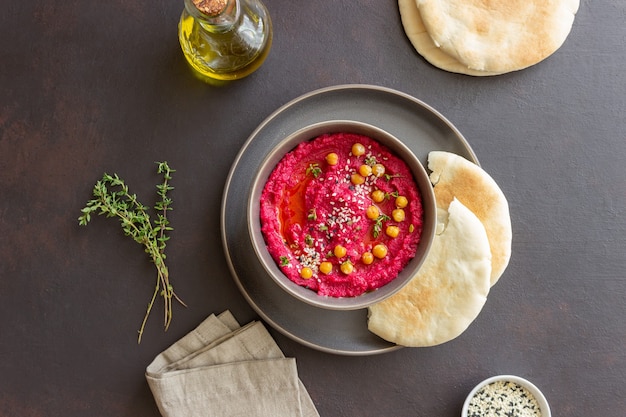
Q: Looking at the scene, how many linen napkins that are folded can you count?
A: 1